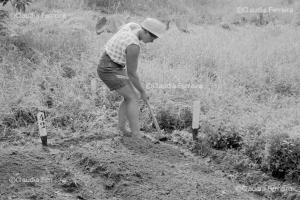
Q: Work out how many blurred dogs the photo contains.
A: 0